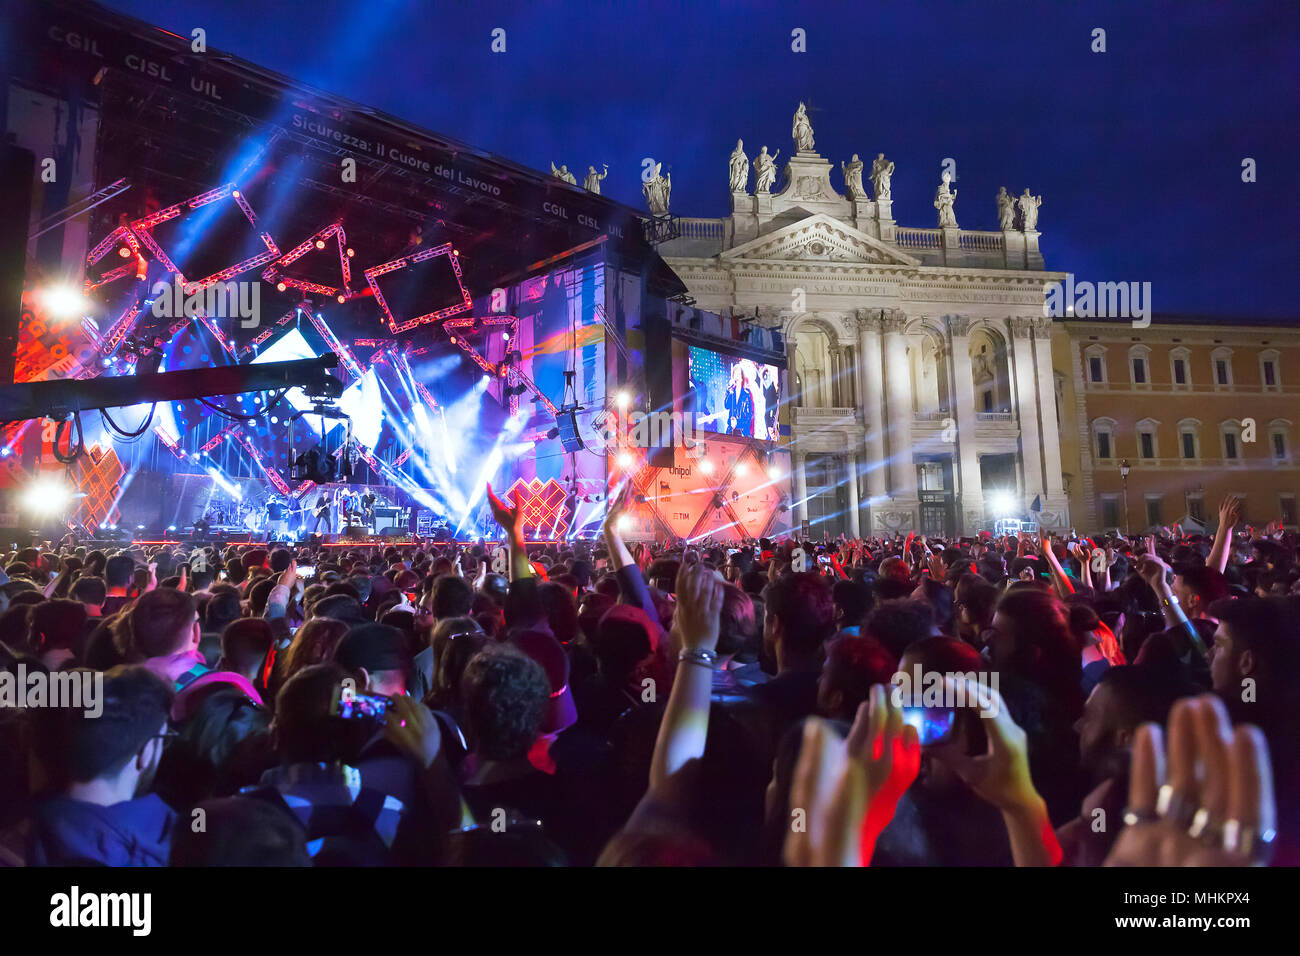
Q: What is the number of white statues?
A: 11